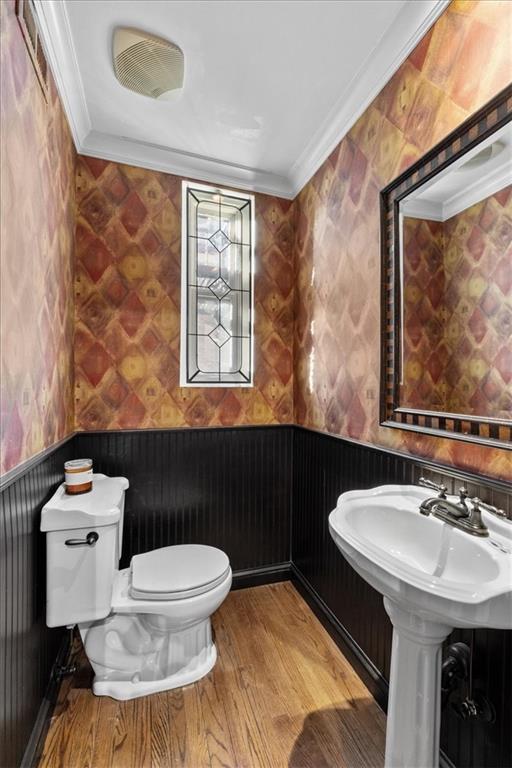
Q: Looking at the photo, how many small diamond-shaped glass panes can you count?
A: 3